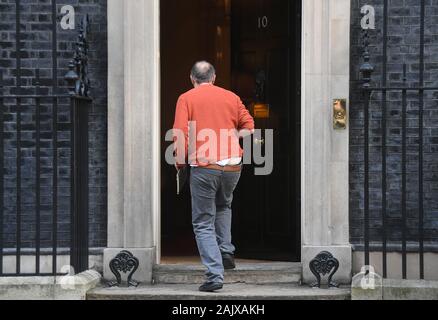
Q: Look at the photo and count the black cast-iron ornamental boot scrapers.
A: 2